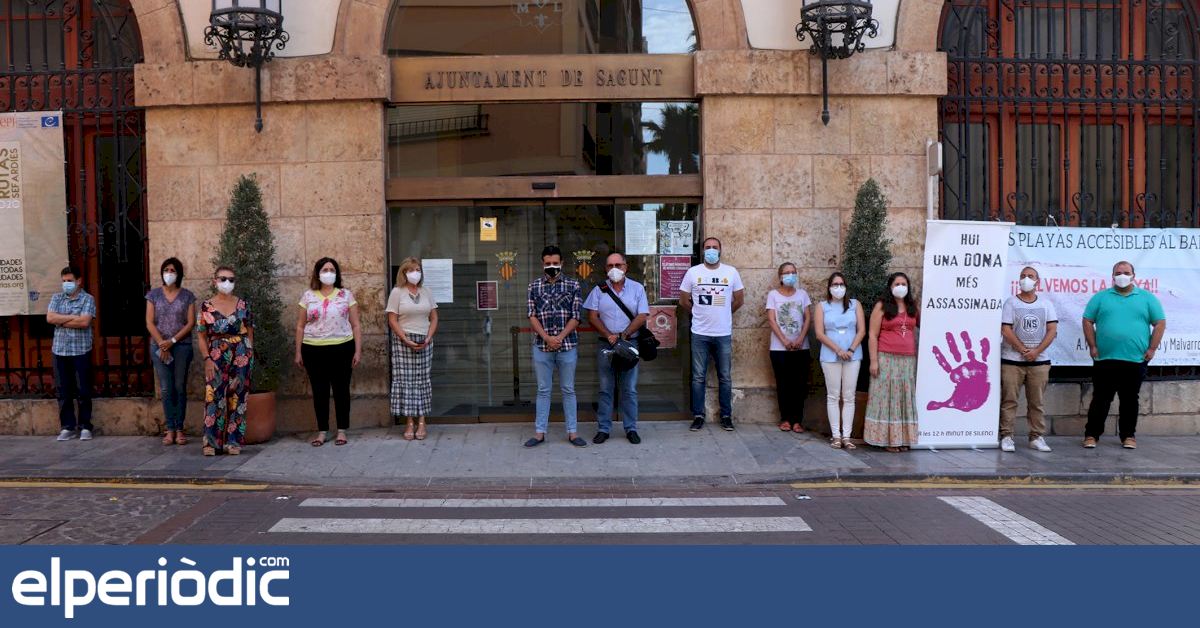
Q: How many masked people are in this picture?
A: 13